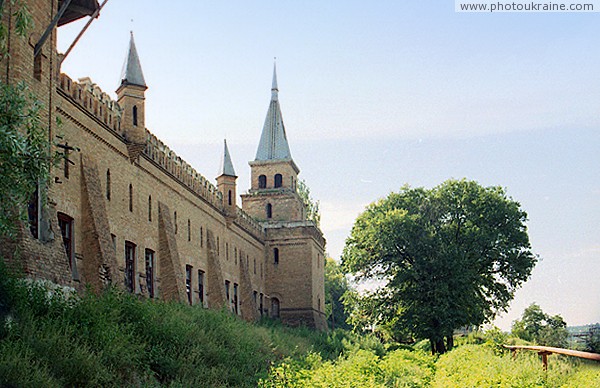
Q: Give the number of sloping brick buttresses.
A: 4